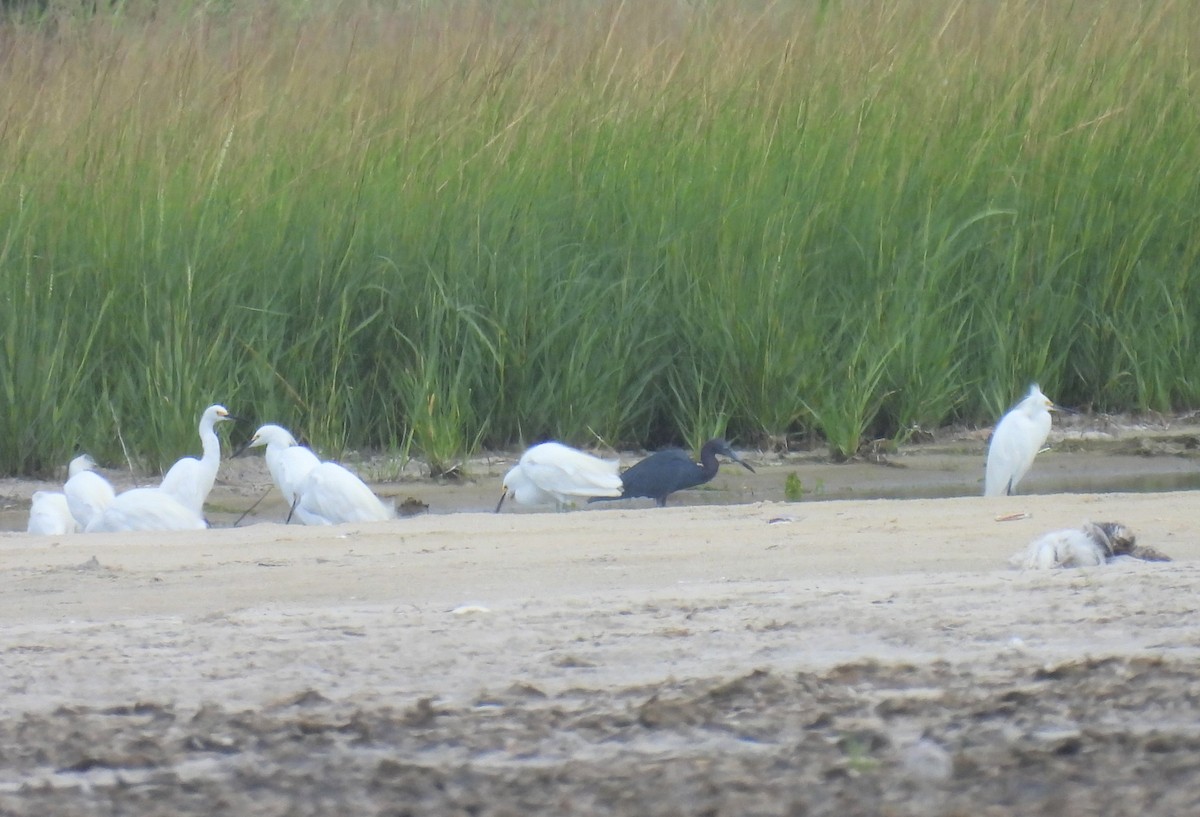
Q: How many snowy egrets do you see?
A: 8